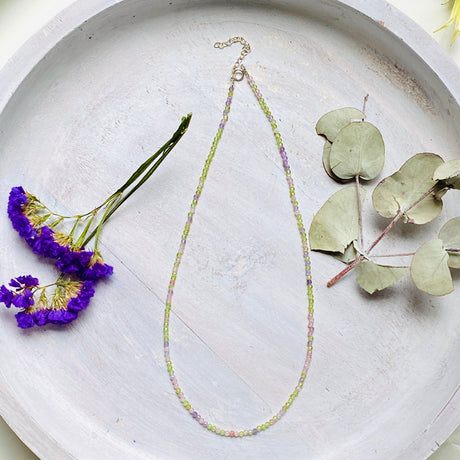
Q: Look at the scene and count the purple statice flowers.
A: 2